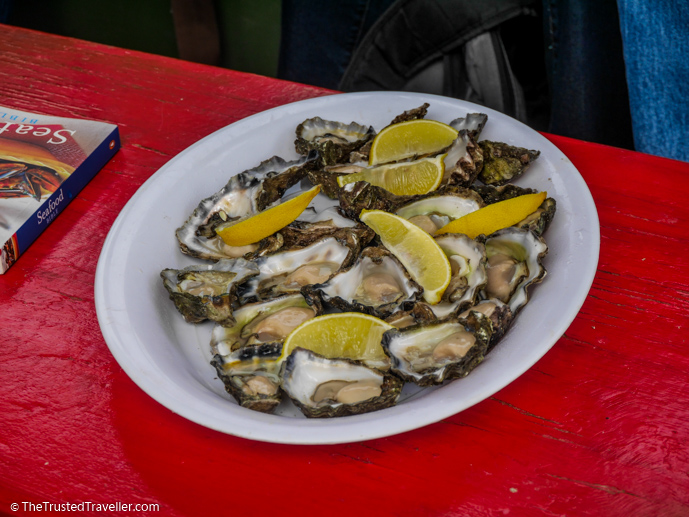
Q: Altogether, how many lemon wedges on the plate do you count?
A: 6